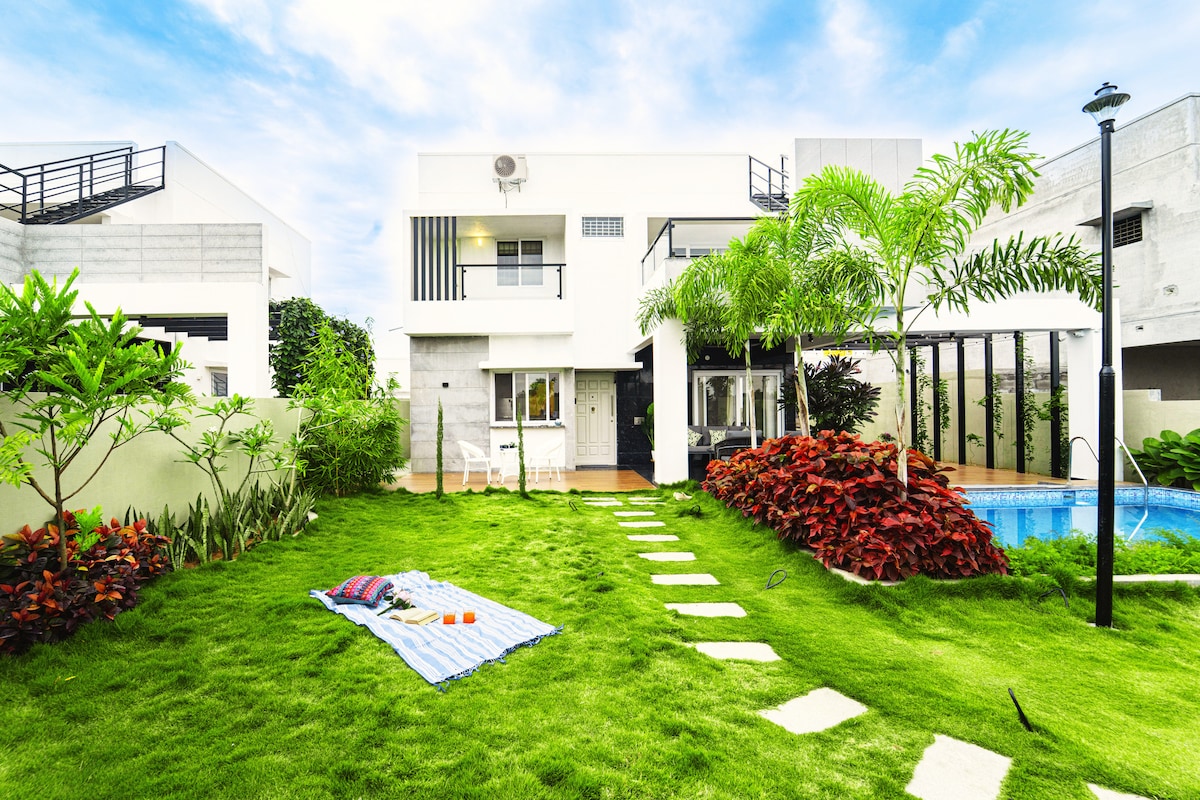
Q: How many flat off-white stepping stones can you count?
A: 14